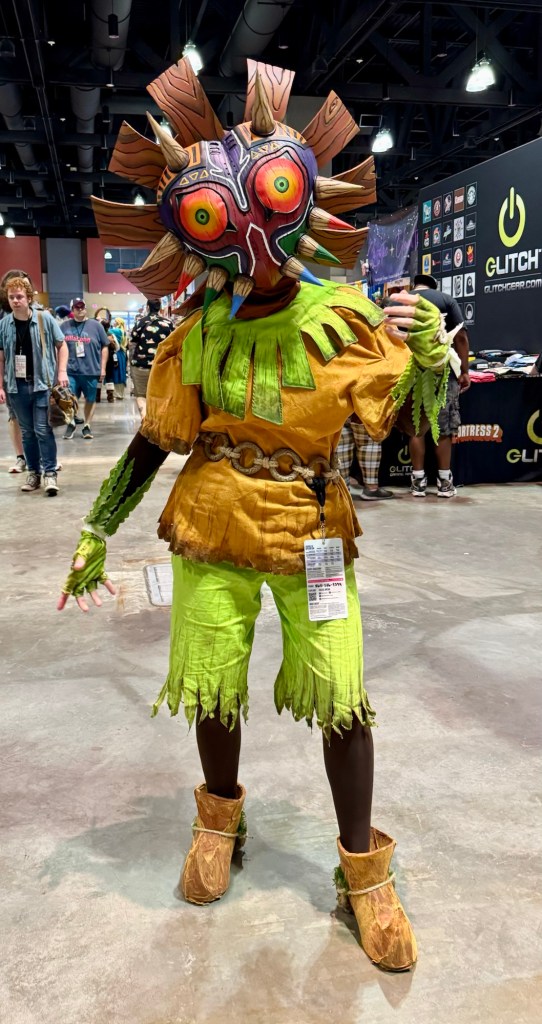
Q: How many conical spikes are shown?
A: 10